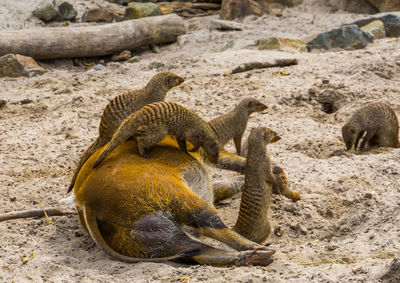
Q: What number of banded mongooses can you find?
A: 5